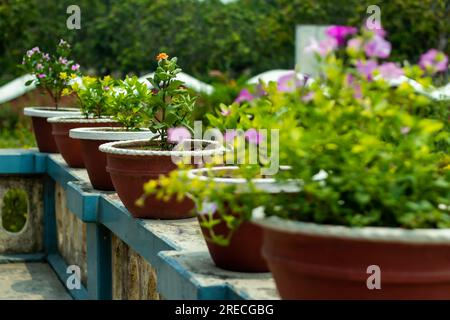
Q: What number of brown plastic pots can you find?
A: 6